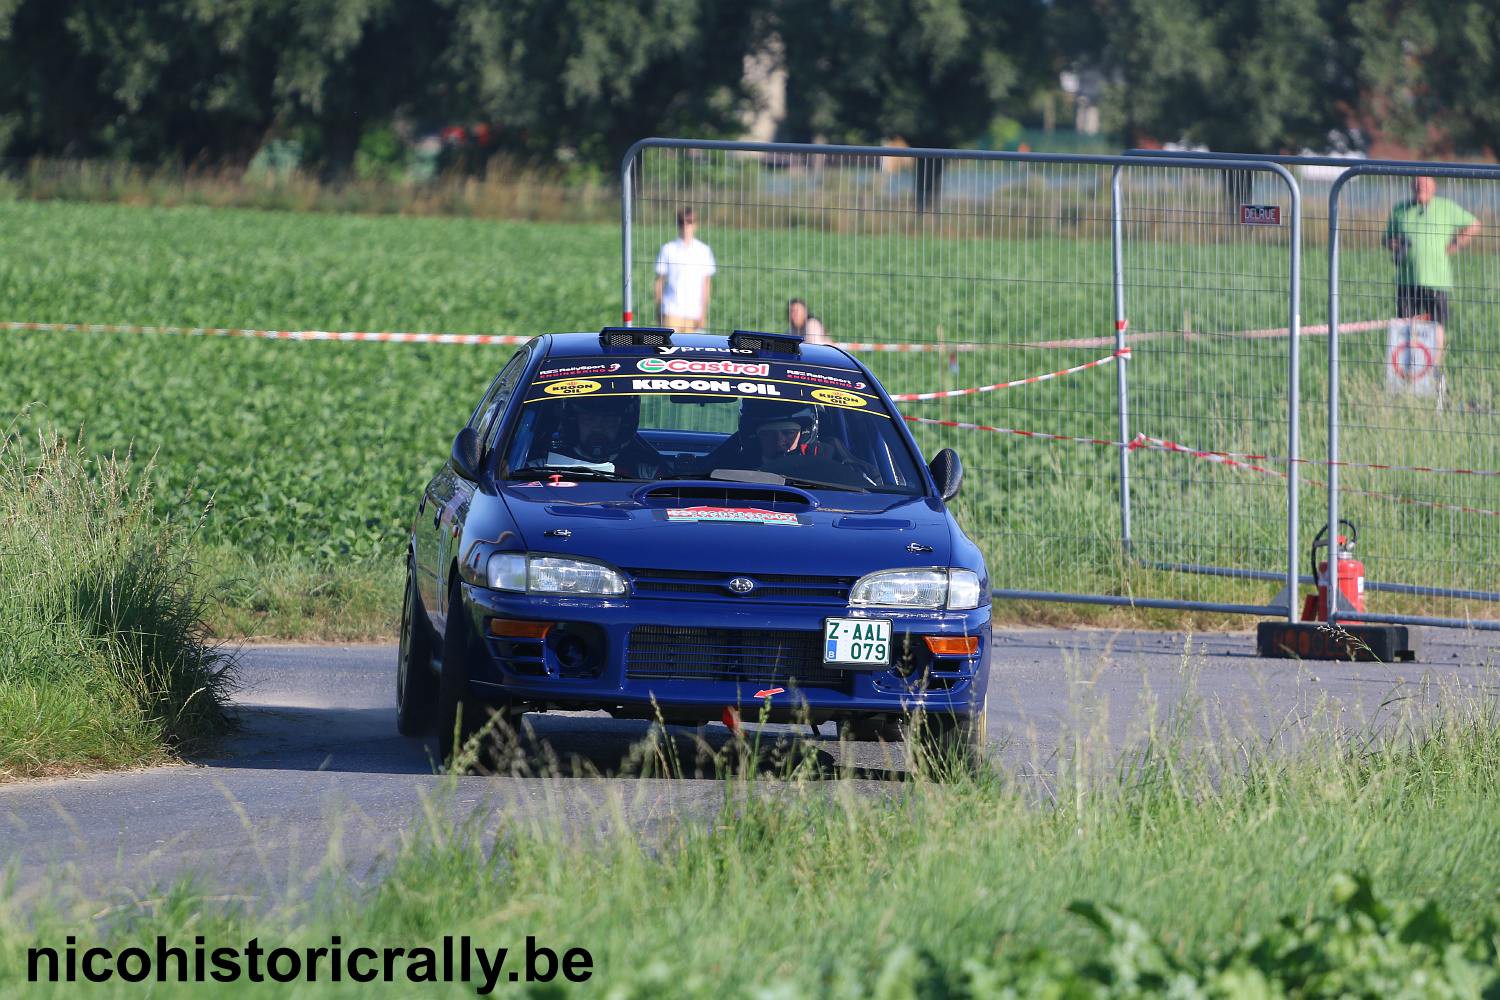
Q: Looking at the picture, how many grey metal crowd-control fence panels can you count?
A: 3